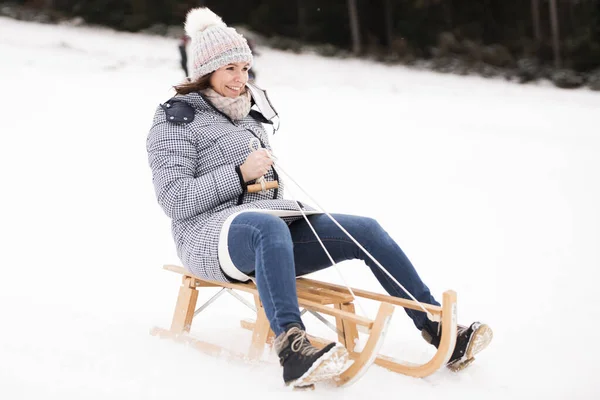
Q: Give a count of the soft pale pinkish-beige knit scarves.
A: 1